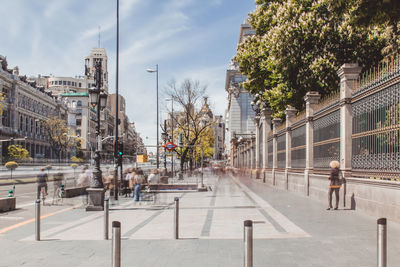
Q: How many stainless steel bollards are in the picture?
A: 6